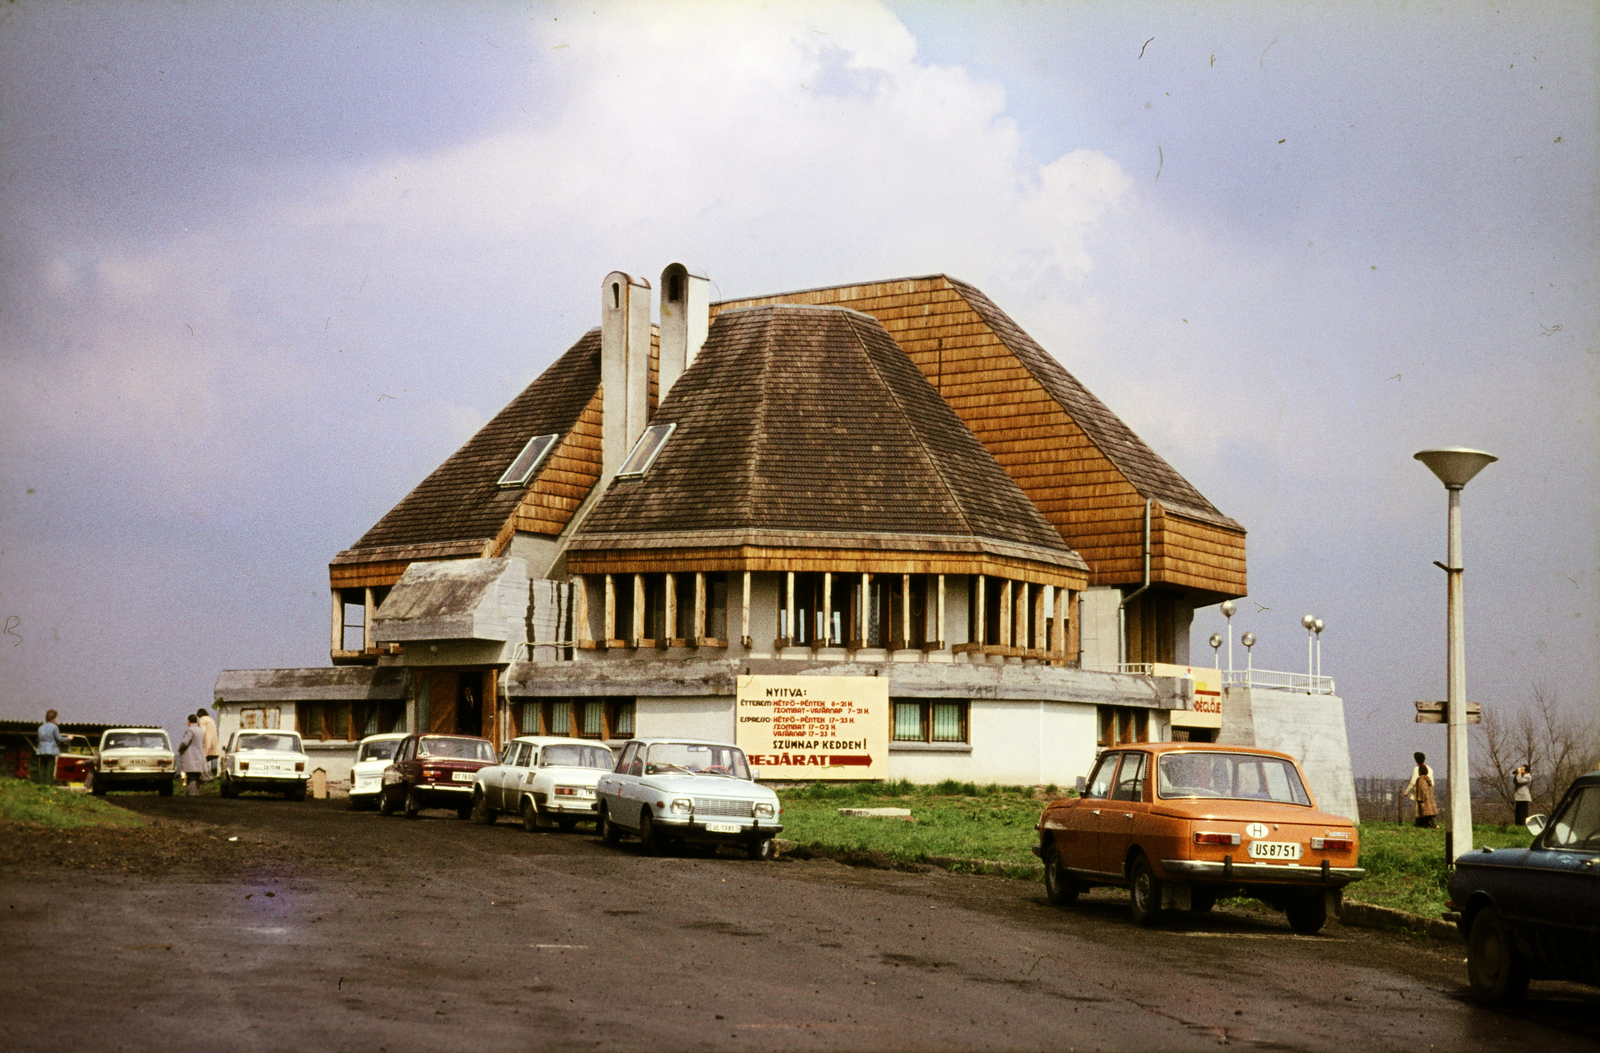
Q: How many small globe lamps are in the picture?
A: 5